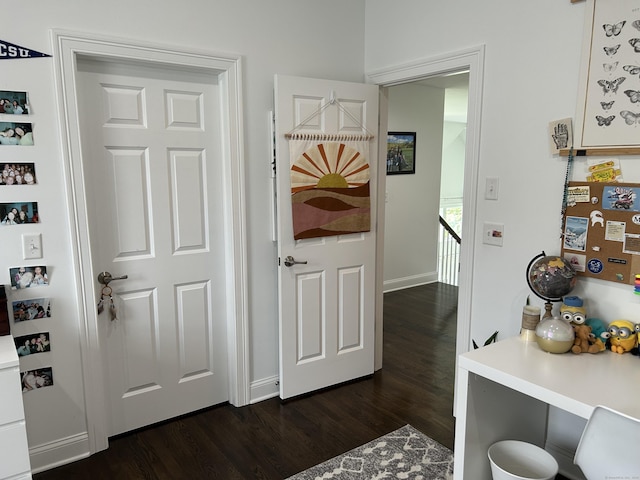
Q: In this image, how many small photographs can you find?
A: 8